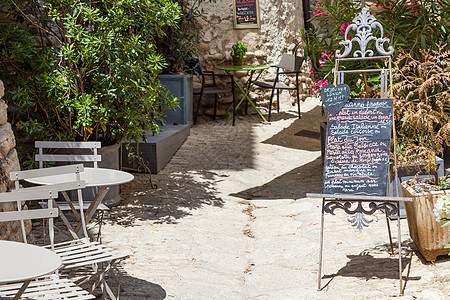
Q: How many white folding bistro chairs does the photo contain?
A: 3